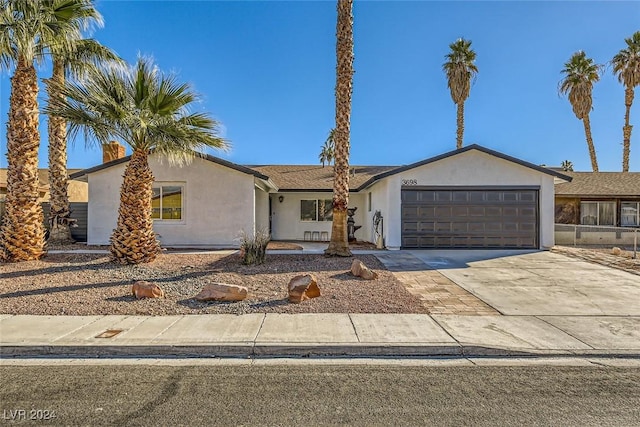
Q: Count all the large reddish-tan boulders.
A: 4